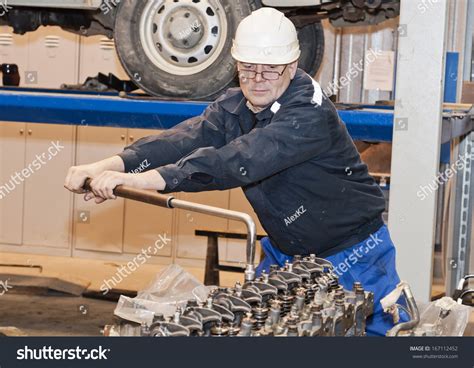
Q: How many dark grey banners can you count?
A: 1